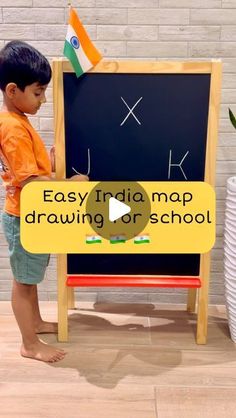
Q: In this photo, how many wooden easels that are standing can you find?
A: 1